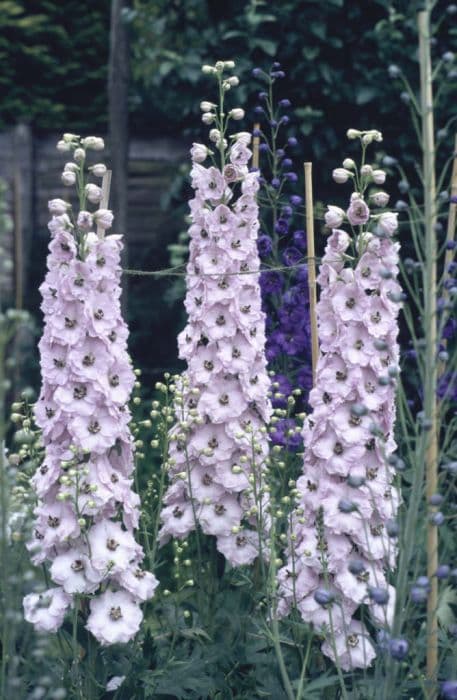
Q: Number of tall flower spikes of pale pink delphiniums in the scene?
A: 3